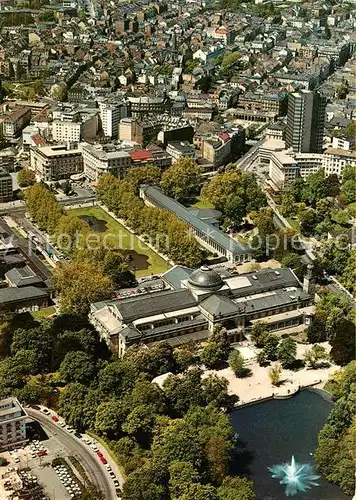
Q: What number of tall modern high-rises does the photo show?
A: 1